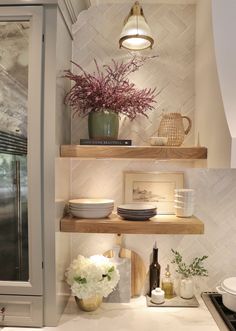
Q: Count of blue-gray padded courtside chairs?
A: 0